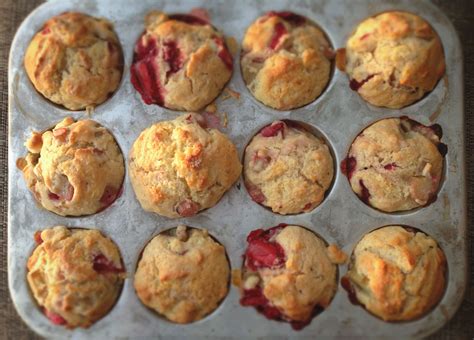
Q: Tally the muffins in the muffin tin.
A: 12